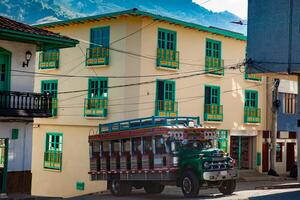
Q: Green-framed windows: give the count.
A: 11